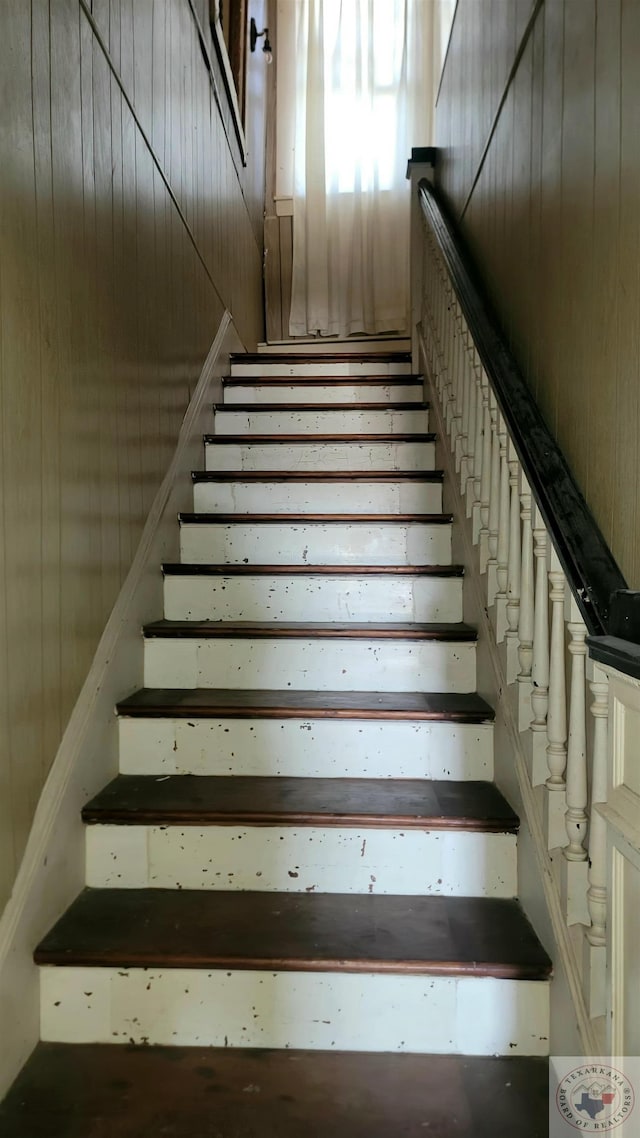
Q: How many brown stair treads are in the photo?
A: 12